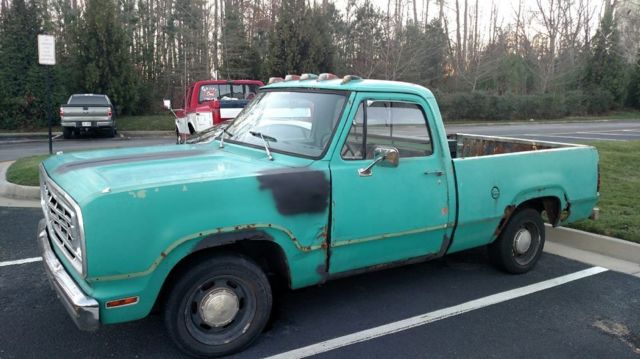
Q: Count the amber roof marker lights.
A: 5